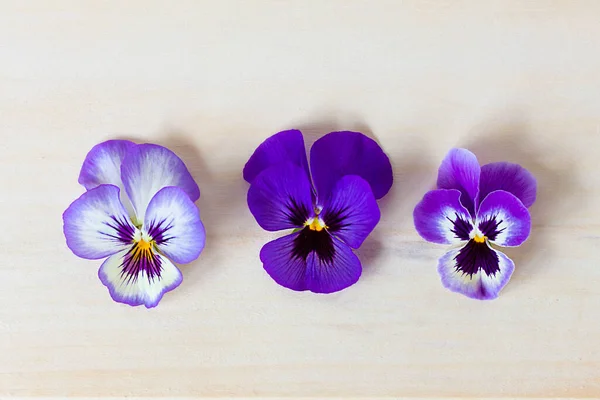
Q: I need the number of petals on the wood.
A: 15